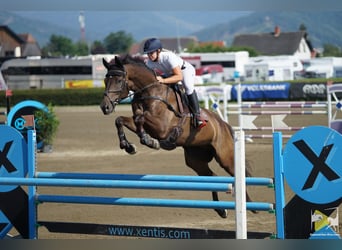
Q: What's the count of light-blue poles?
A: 3